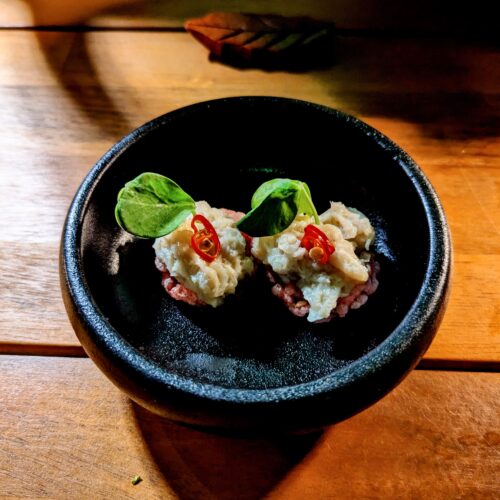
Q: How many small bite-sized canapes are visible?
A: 2